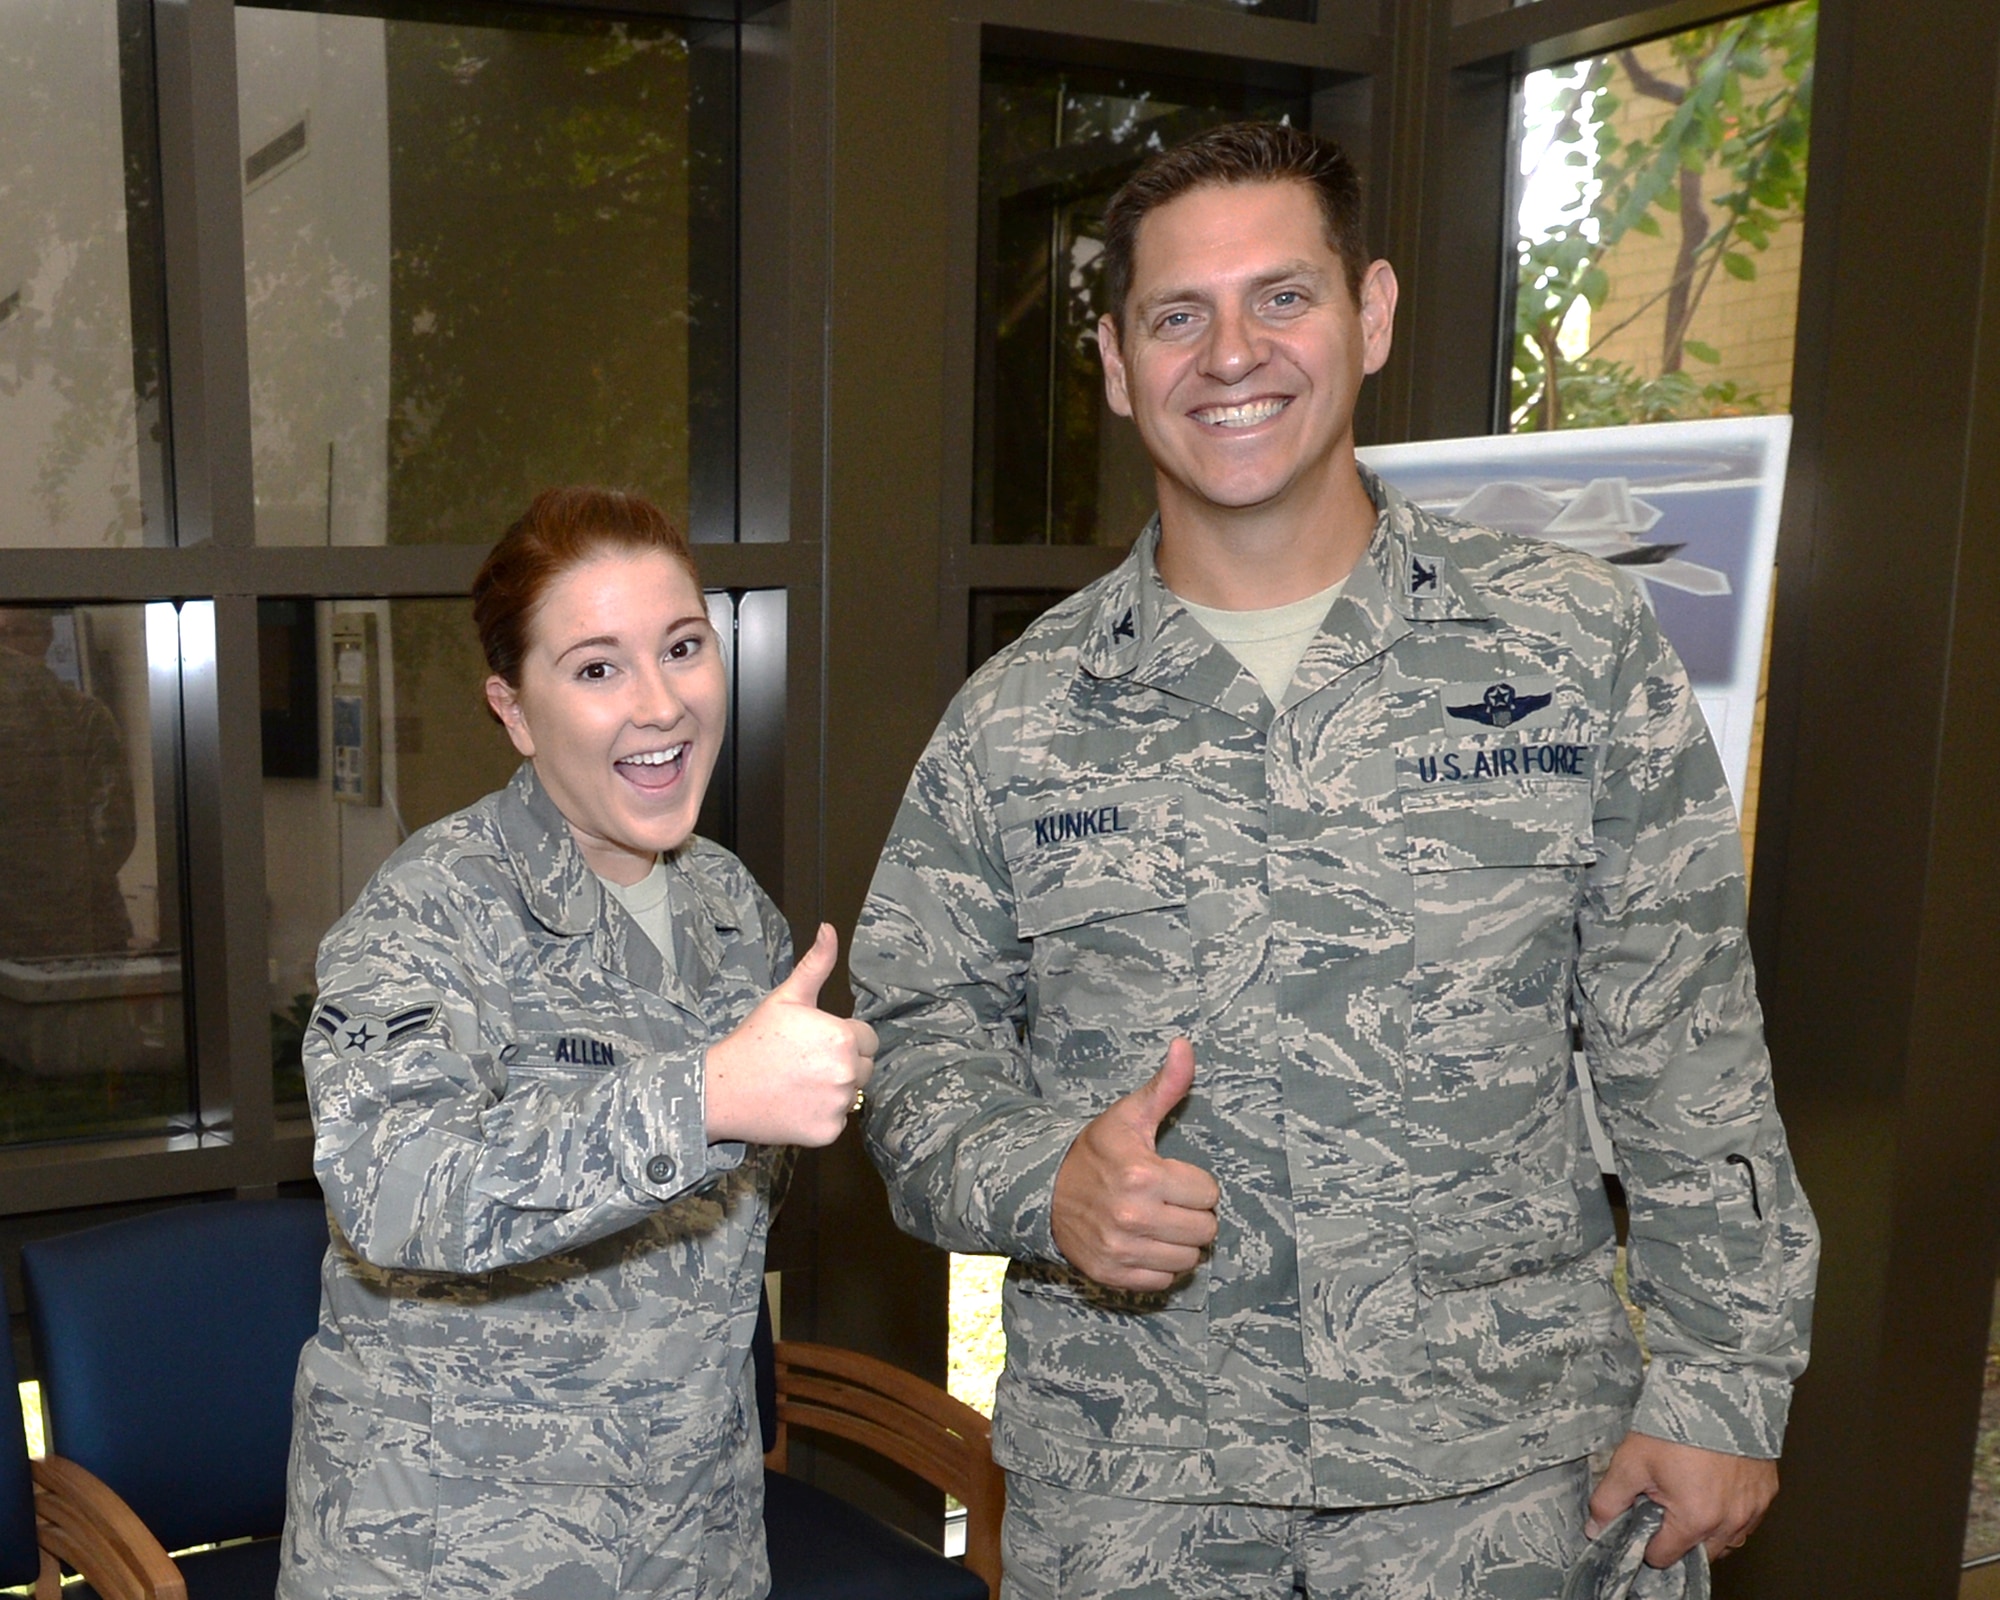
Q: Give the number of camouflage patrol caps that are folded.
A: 1